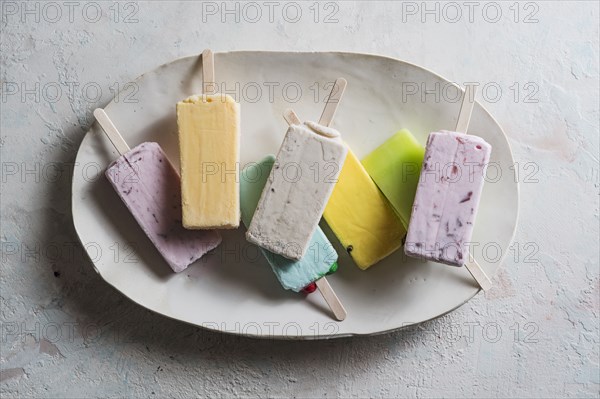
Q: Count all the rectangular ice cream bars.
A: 7